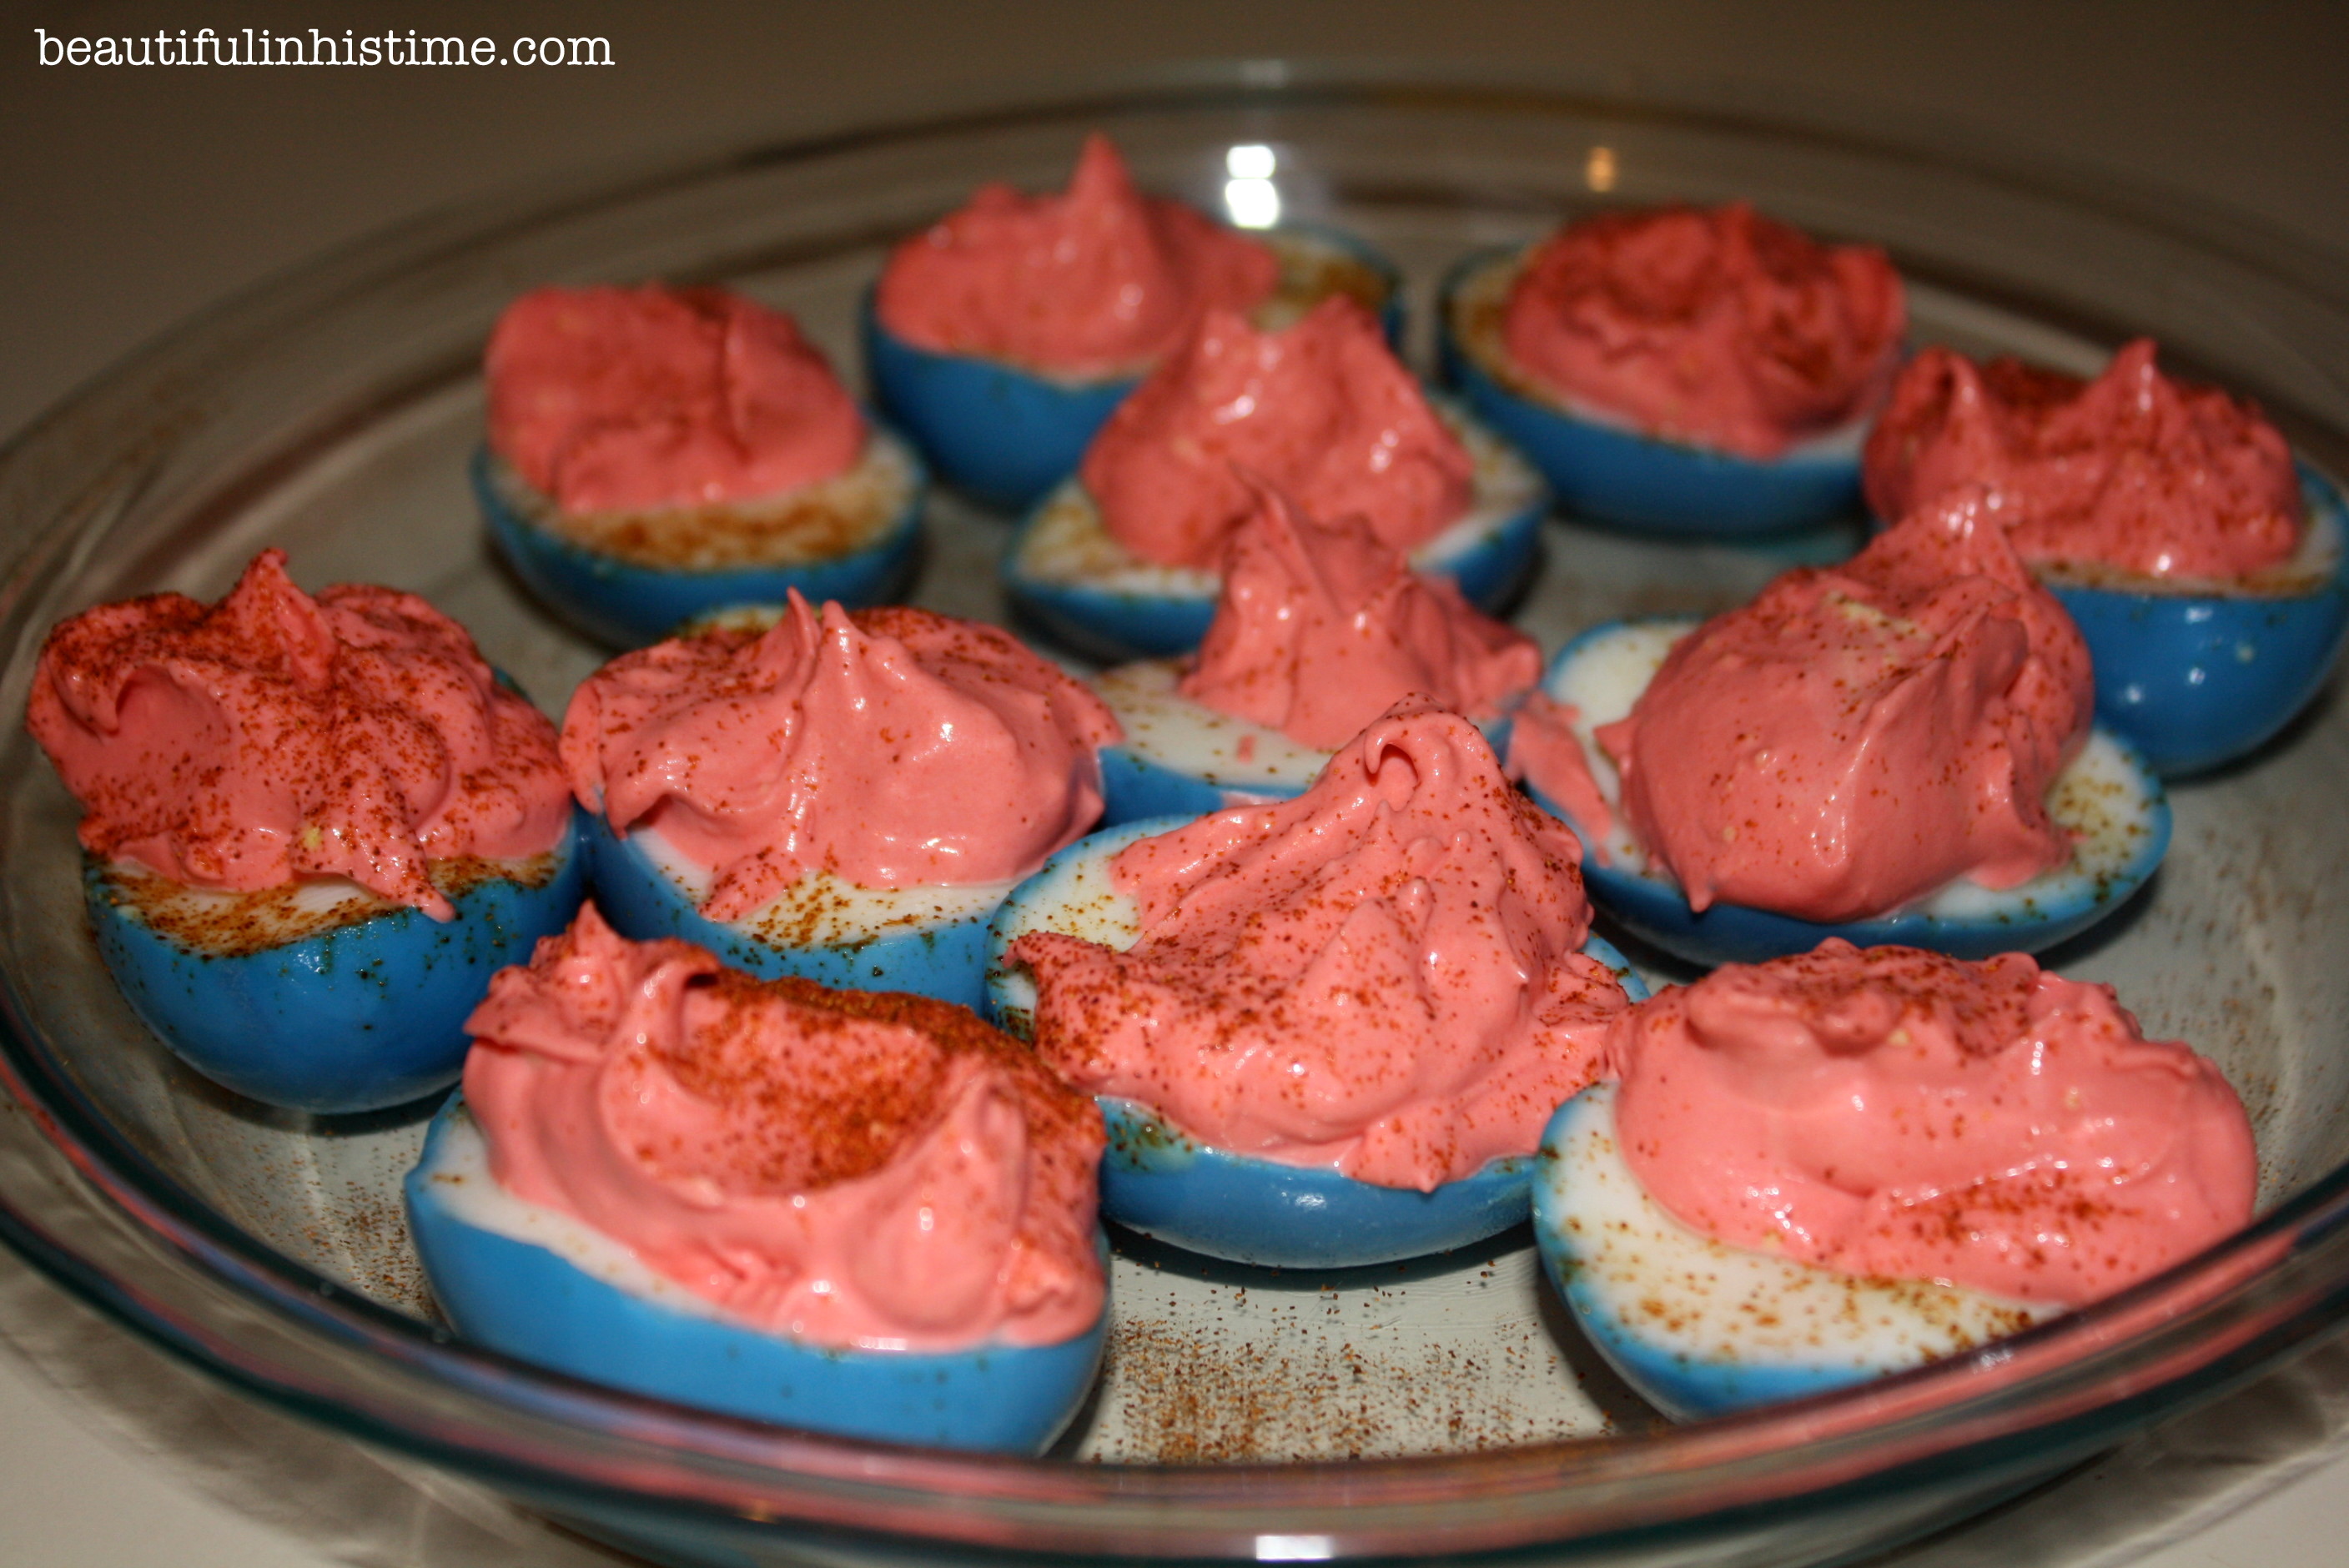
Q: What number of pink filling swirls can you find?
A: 12